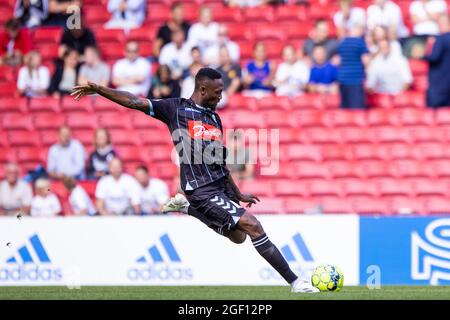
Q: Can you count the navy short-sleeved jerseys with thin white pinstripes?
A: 1